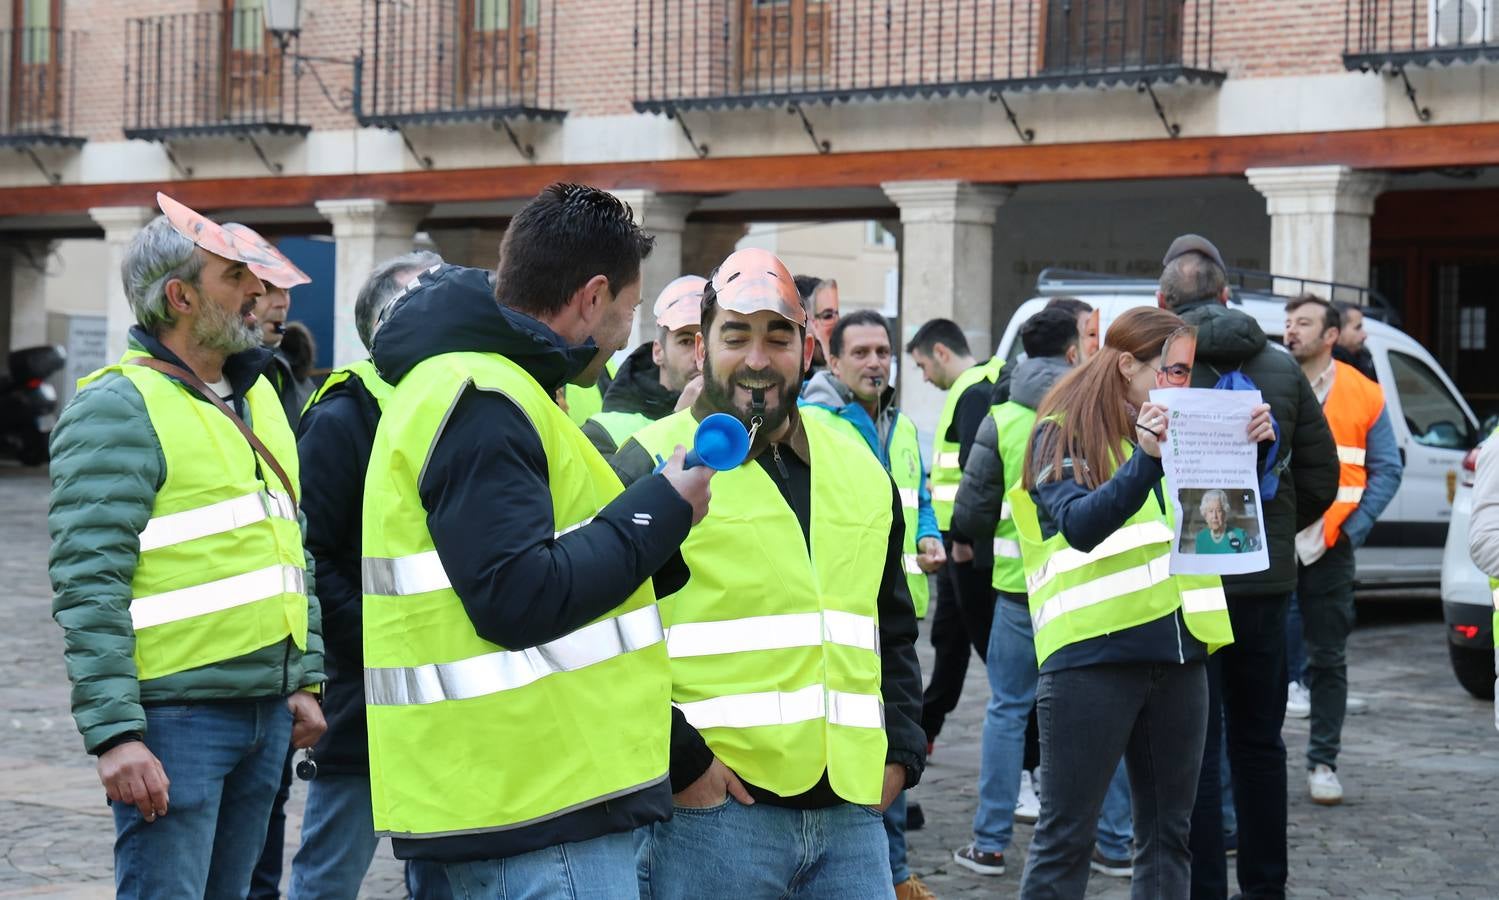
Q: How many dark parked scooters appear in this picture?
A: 1